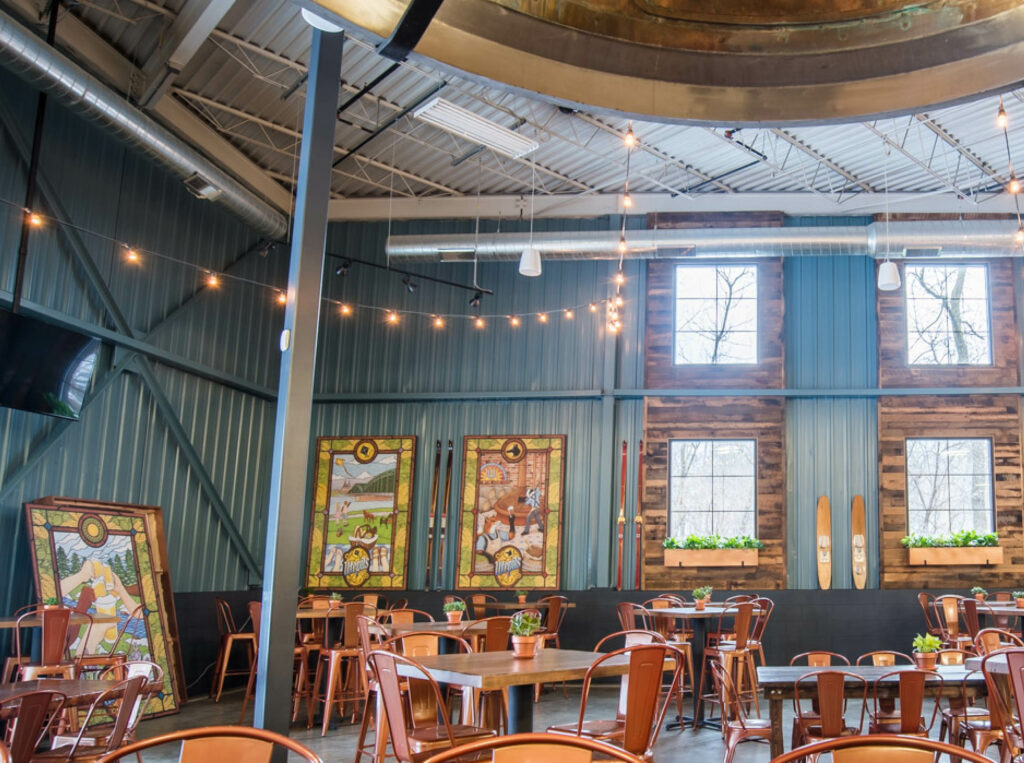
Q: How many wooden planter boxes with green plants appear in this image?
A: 2